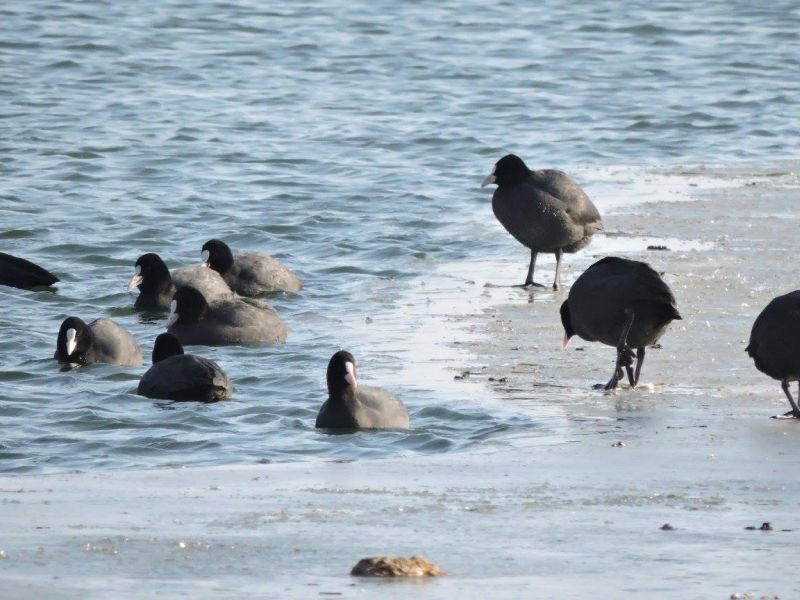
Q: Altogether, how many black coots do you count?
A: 10